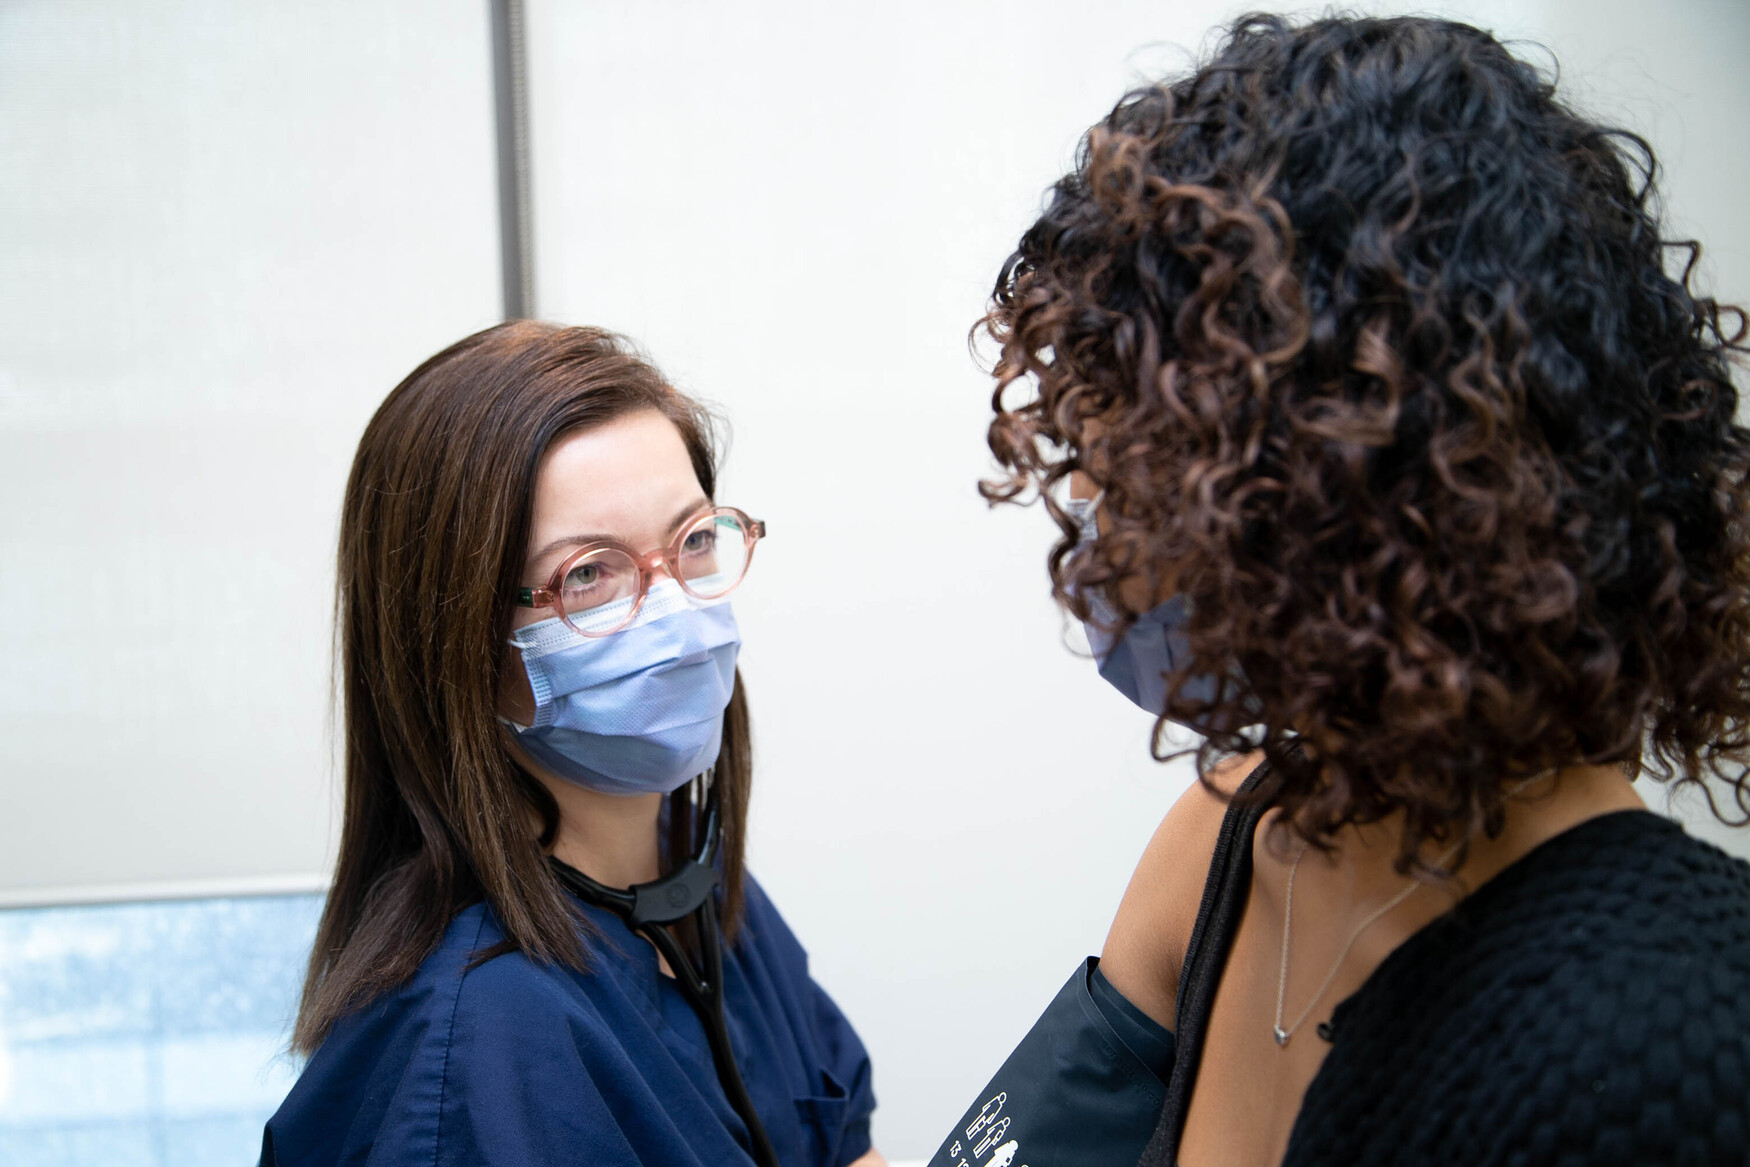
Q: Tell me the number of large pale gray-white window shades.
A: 2